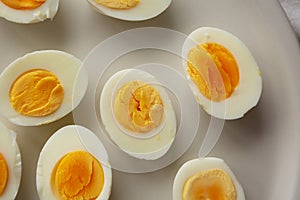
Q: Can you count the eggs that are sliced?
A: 8